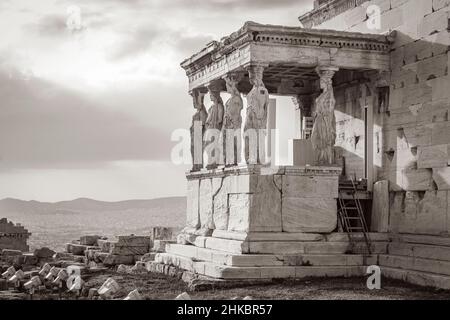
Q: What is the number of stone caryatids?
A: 5